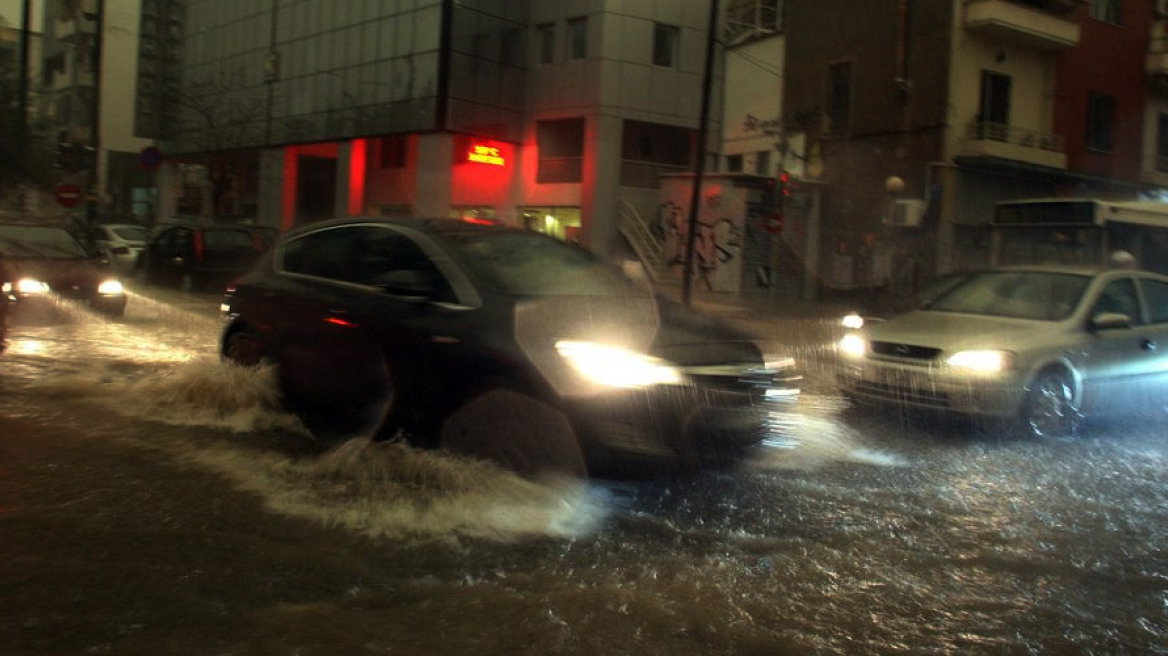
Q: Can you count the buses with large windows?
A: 1